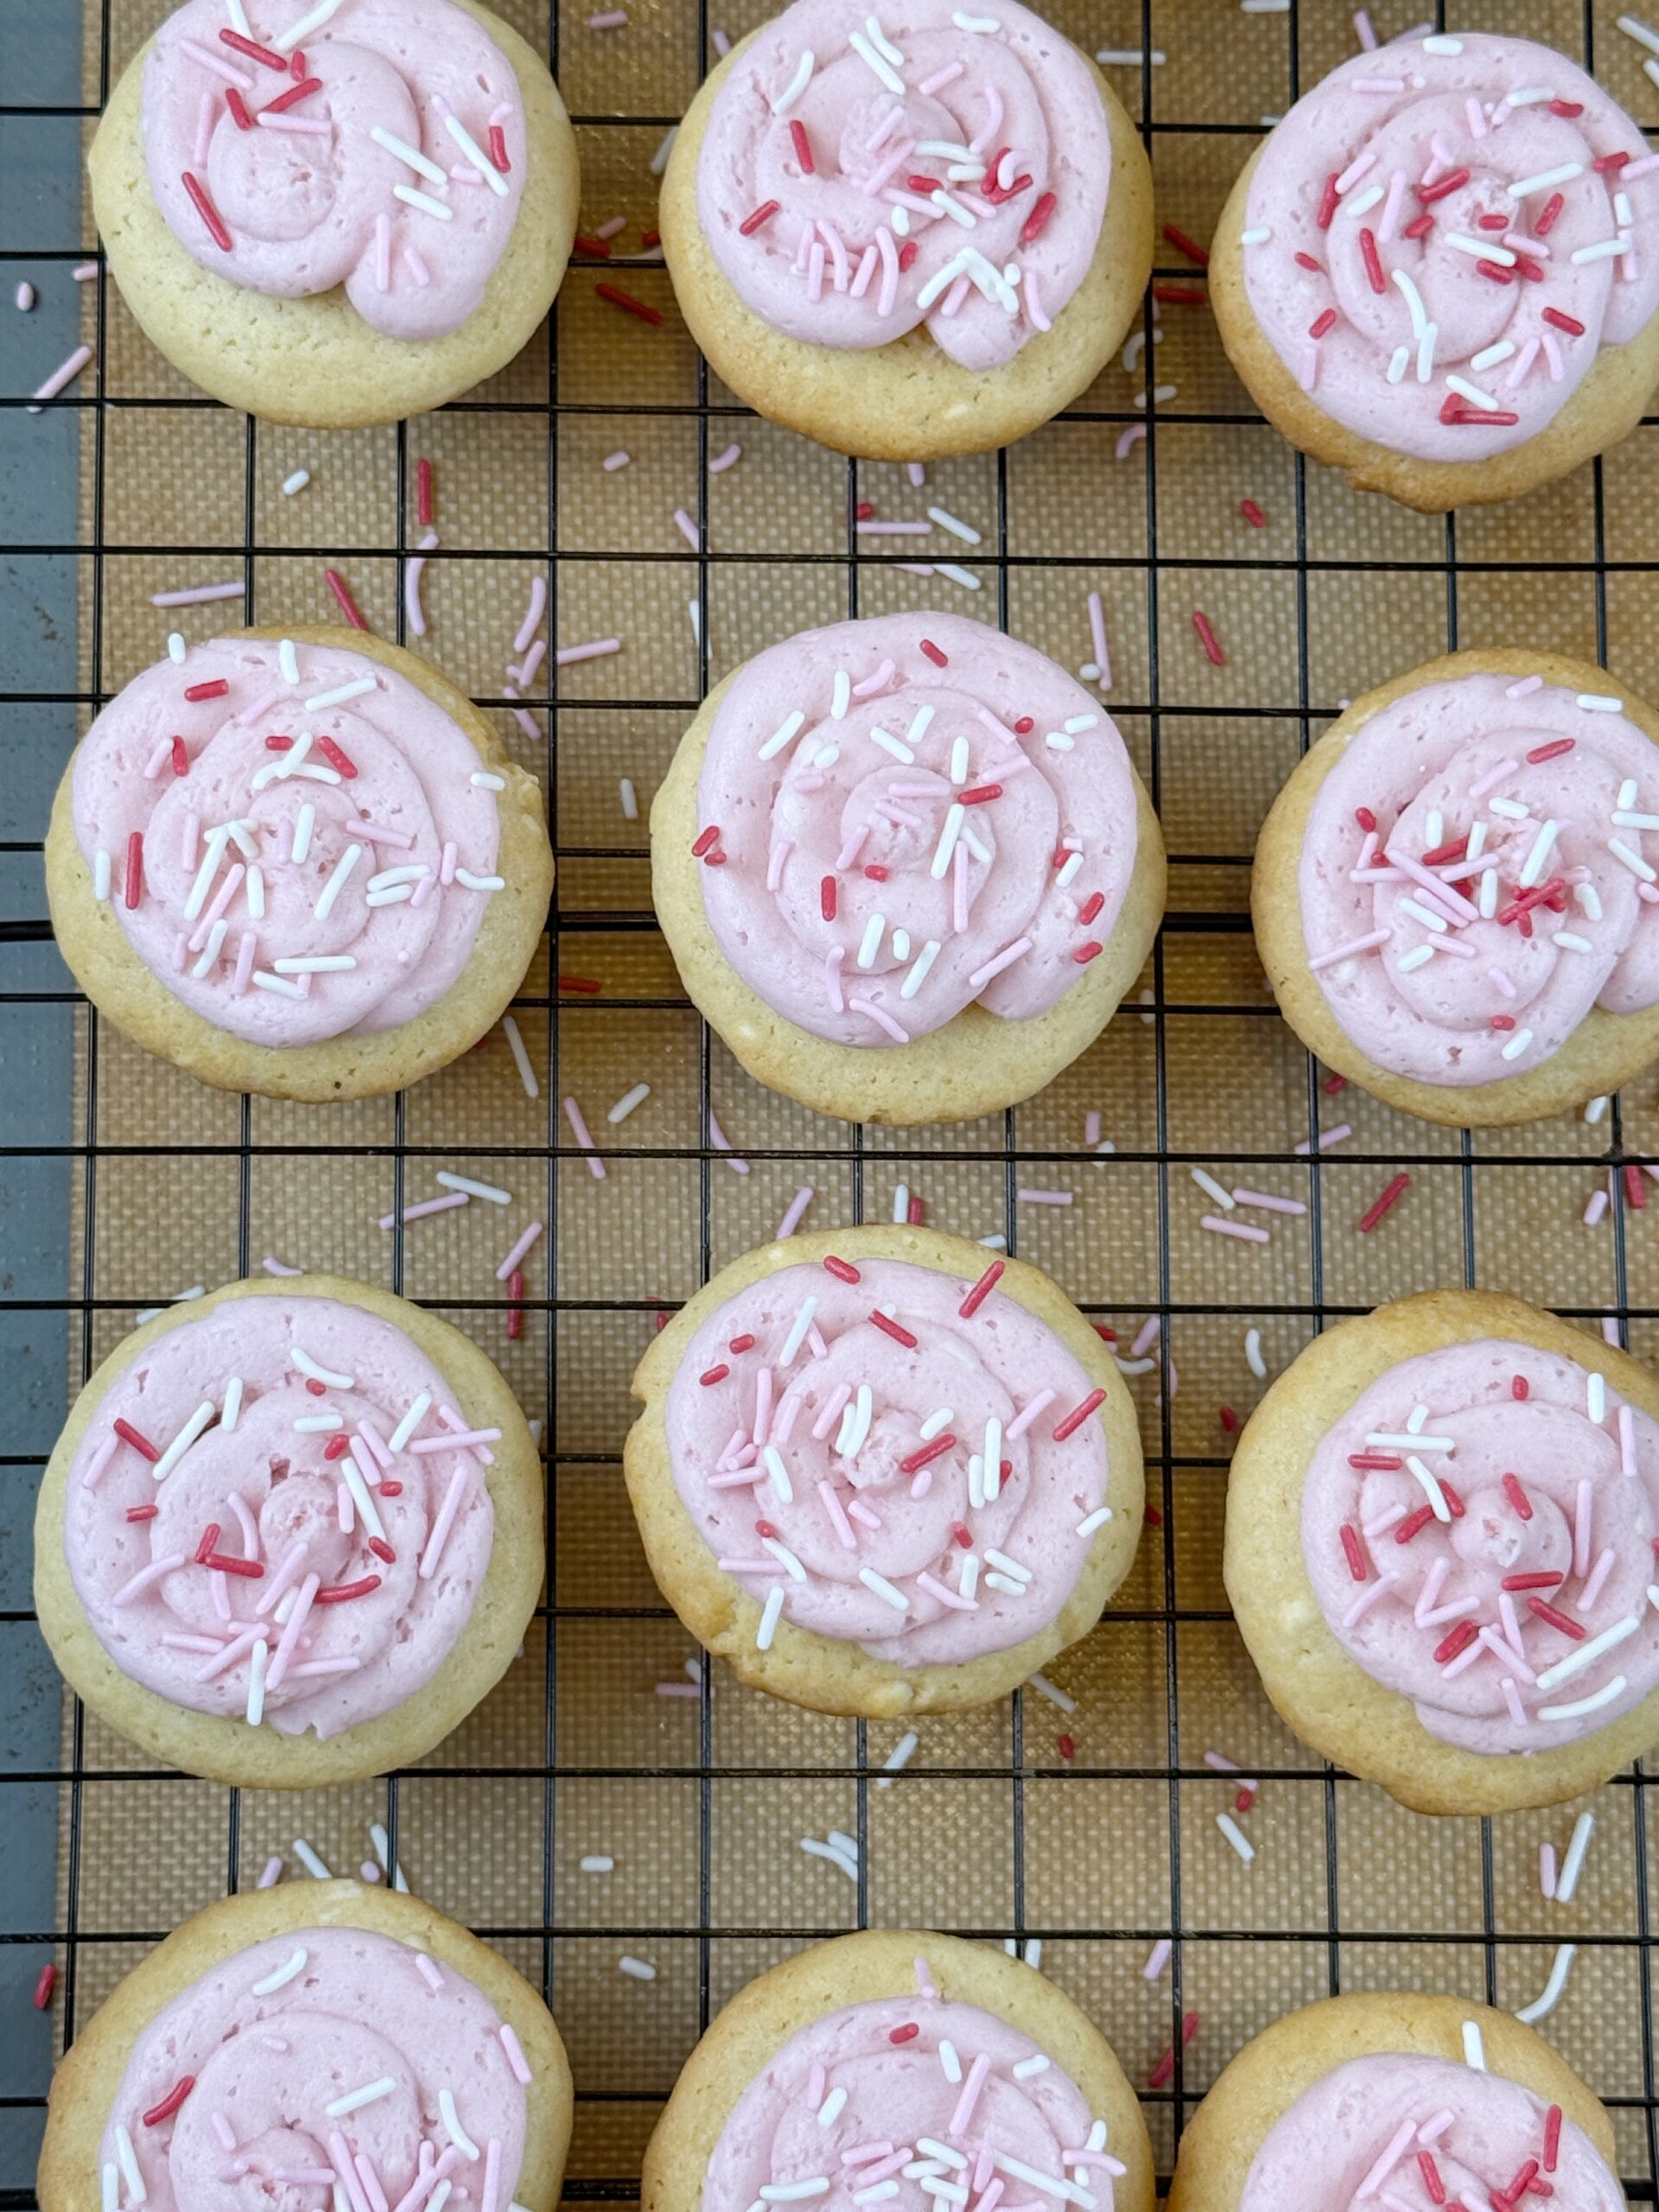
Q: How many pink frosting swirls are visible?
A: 12